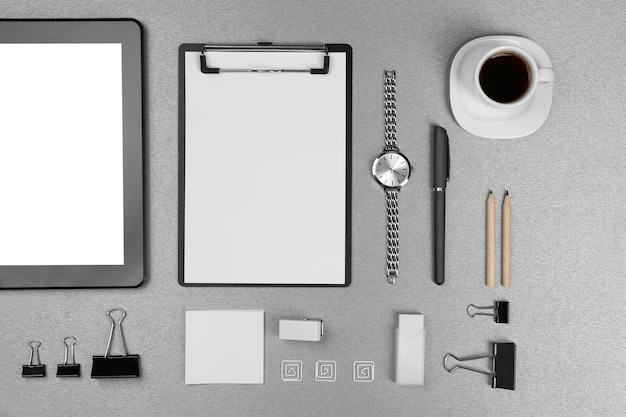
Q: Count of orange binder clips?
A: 0